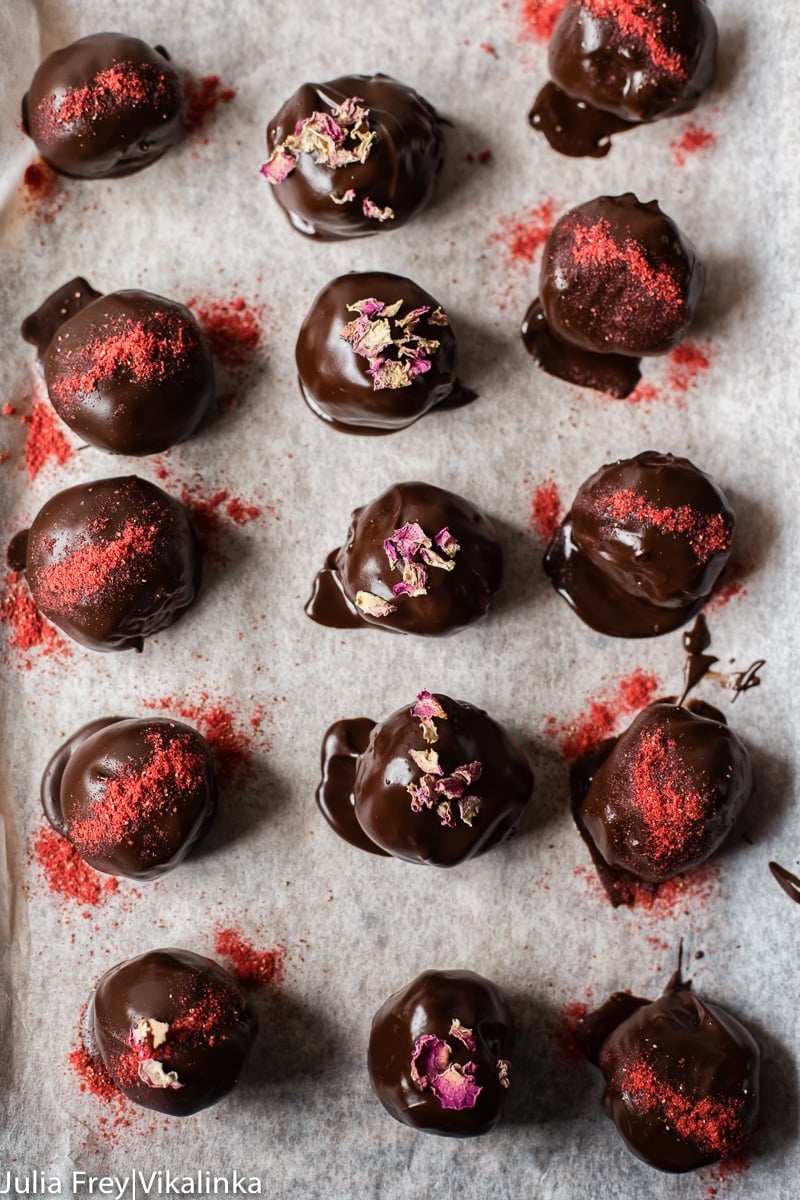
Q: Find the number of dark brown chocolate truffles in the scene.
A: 15